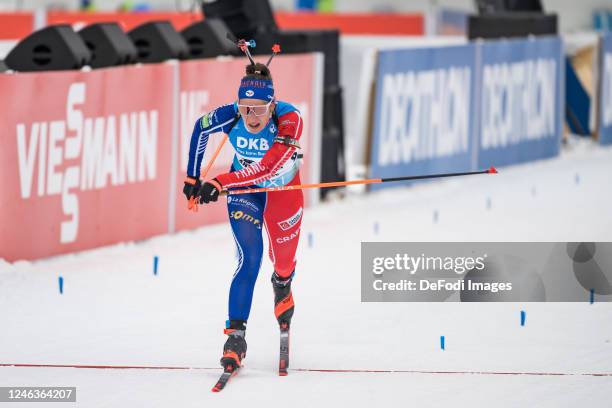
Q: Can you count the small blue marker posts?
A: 11